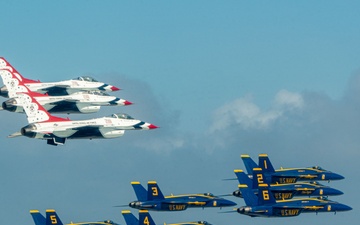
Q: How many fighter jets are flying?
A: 9